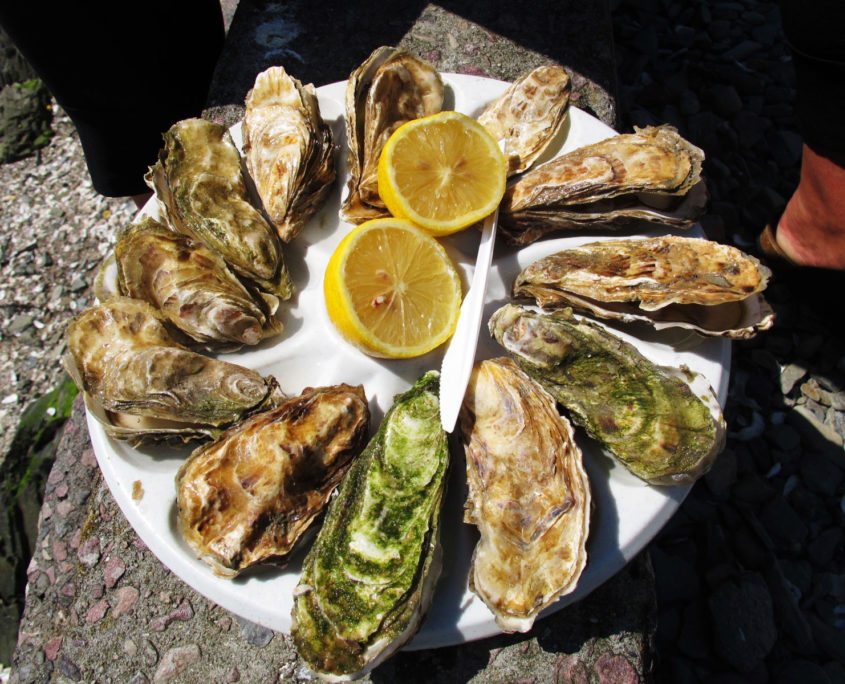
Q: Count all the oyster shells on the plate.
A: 12